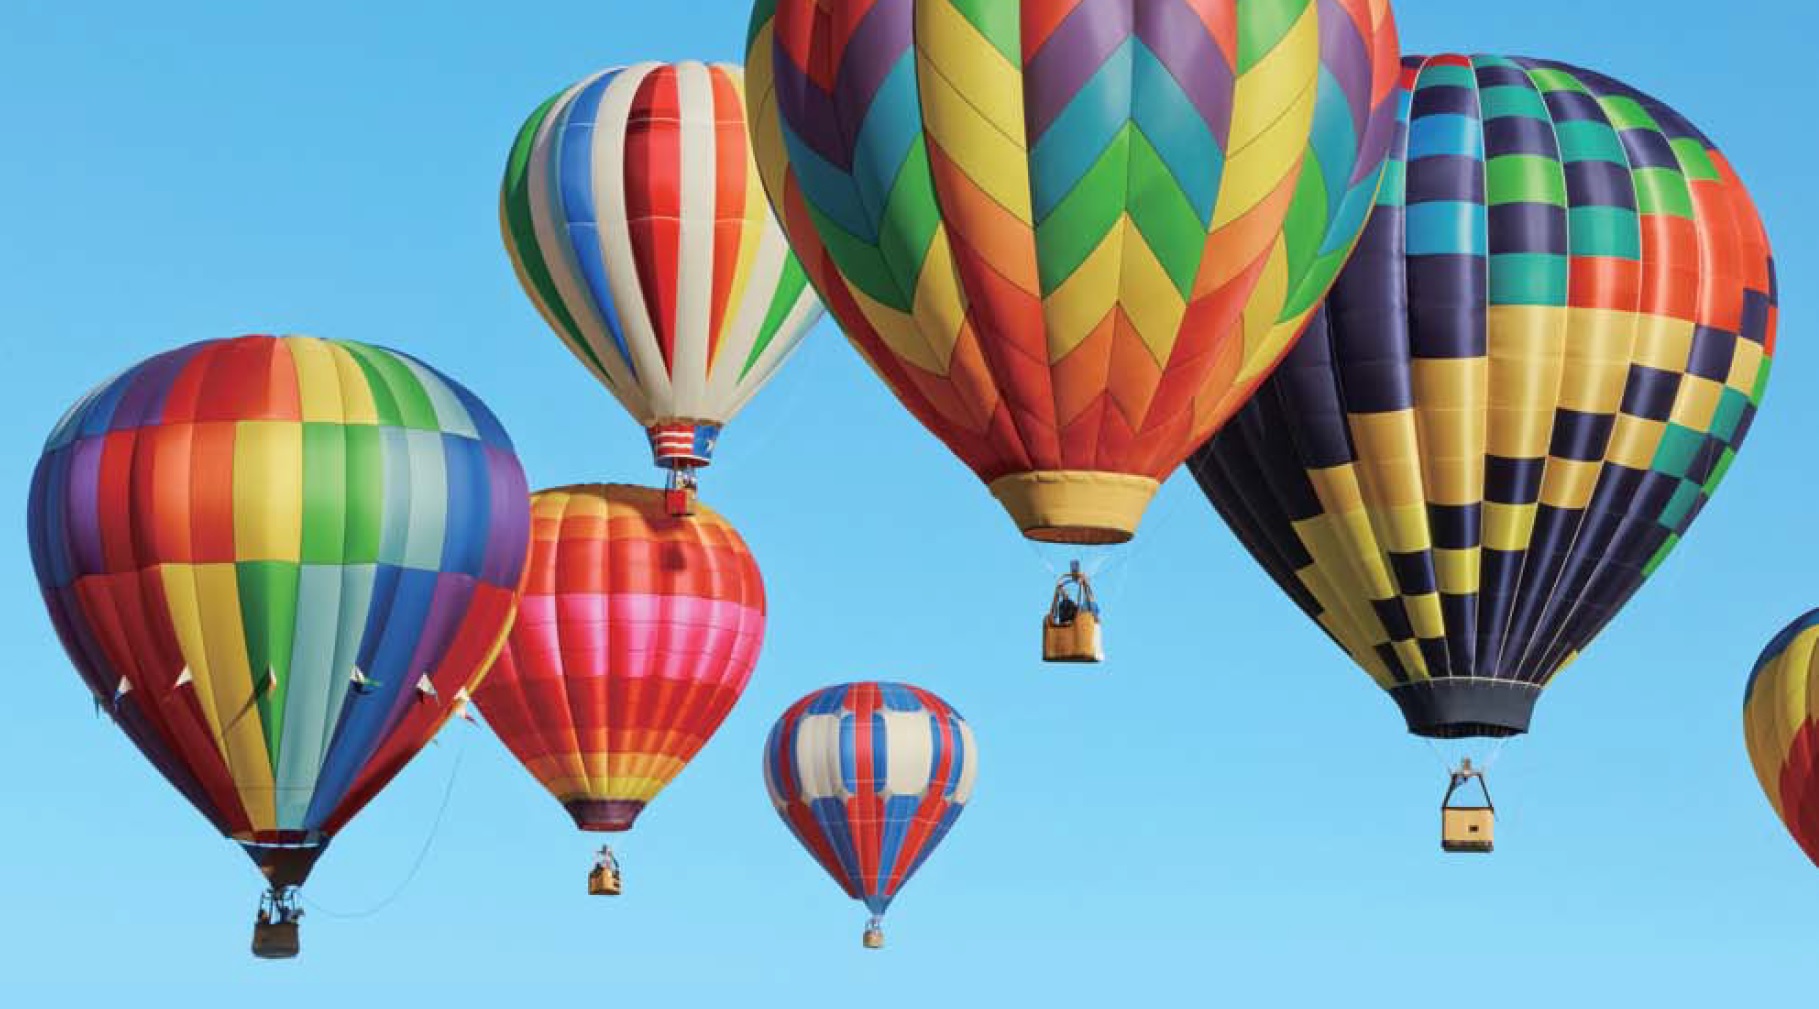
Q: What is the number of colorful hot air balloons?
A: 7